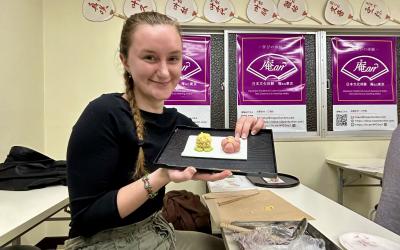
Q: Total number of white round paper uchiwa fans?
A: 8